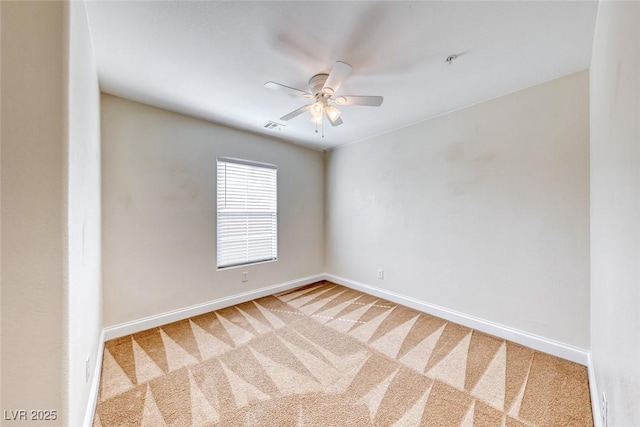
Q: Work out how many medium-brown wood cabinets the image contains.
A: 0